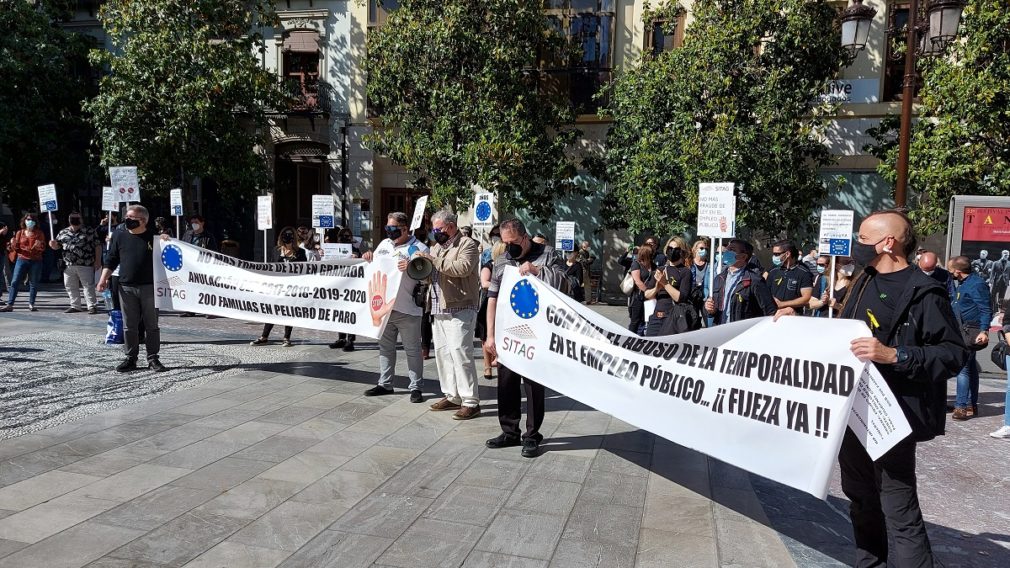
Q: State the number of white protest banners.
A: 2